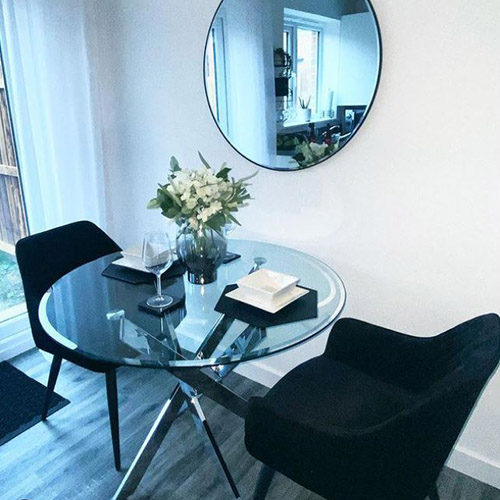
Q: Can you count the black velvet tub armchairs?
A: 2